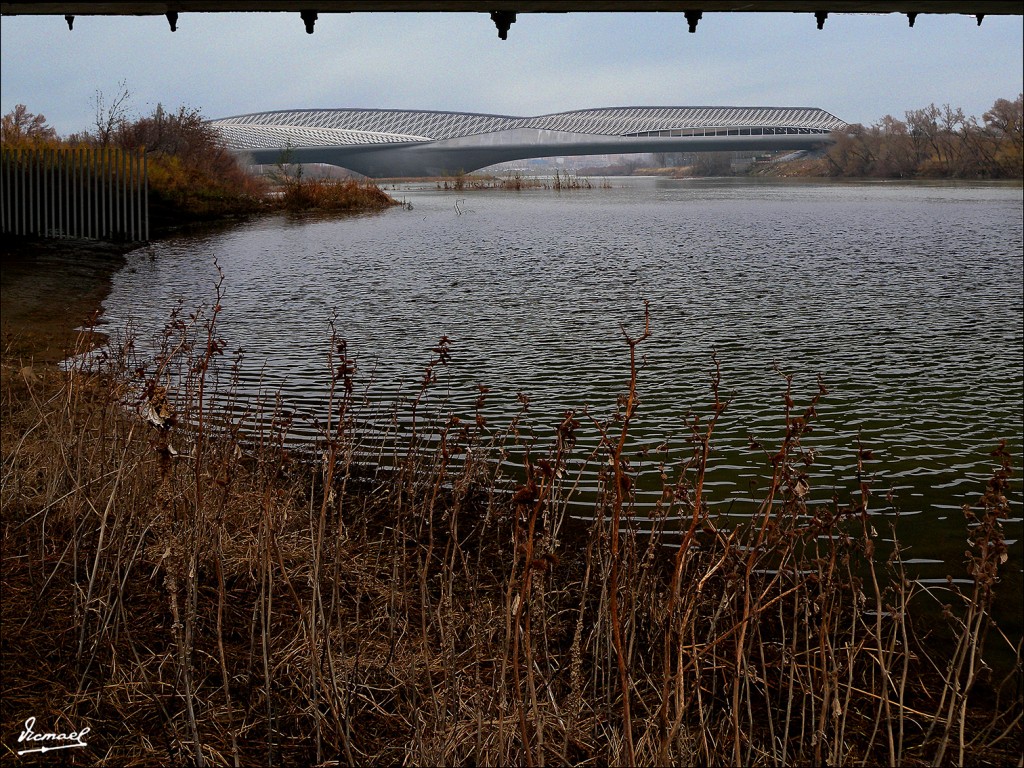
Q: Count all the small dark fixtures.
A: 8